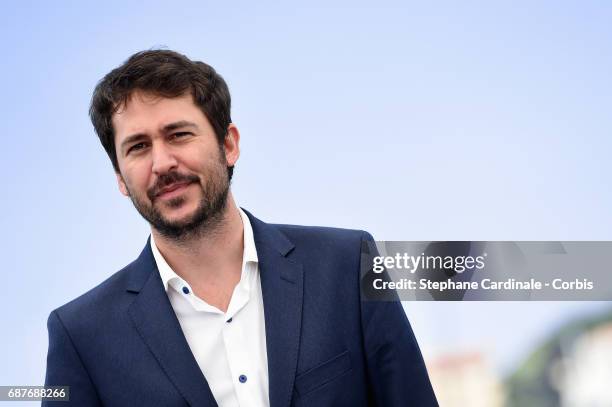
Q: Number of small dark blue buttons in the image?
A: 3